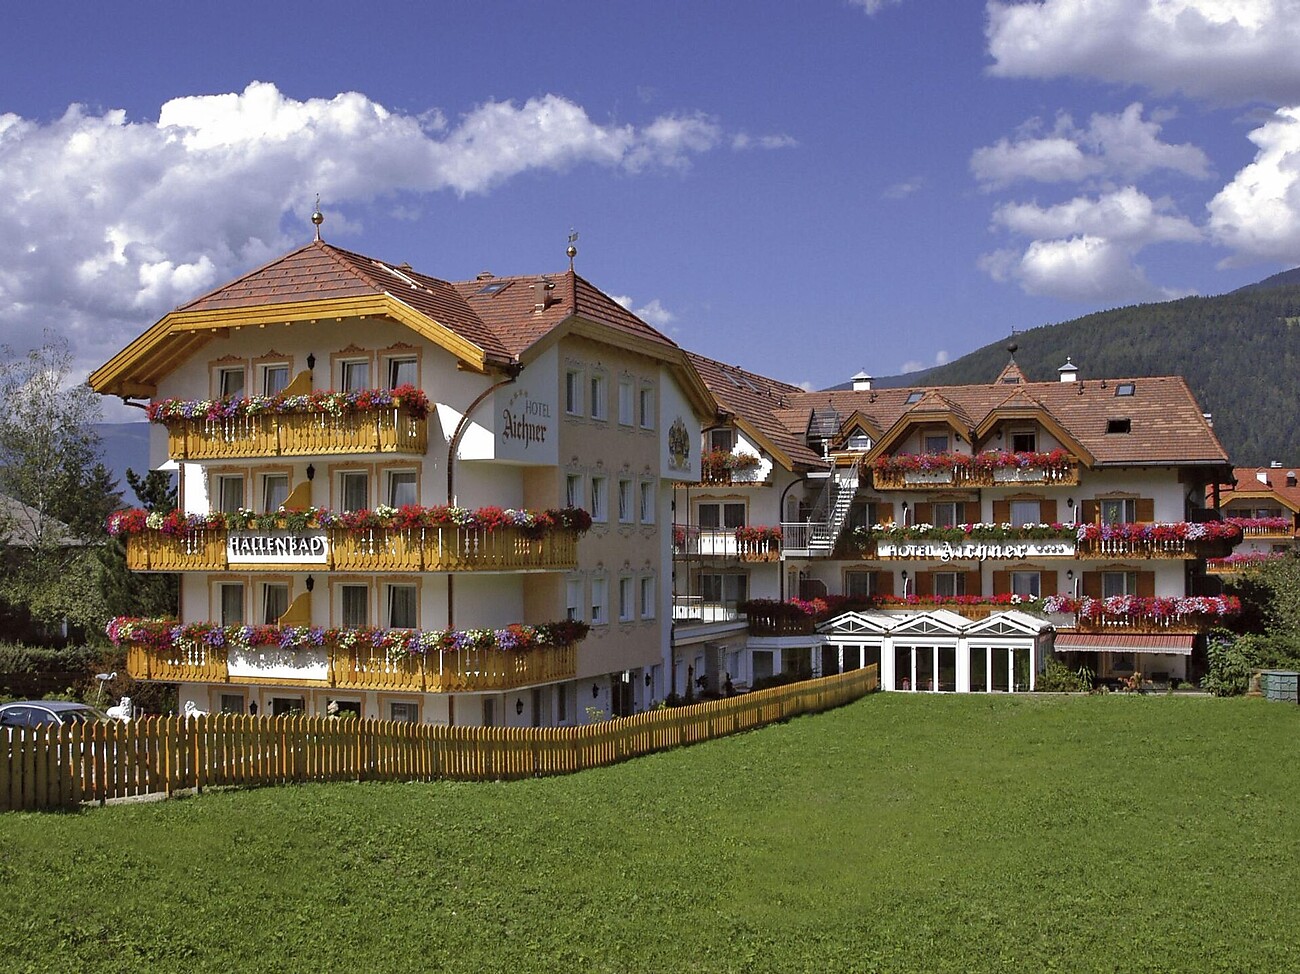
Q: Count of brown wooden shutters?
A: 14